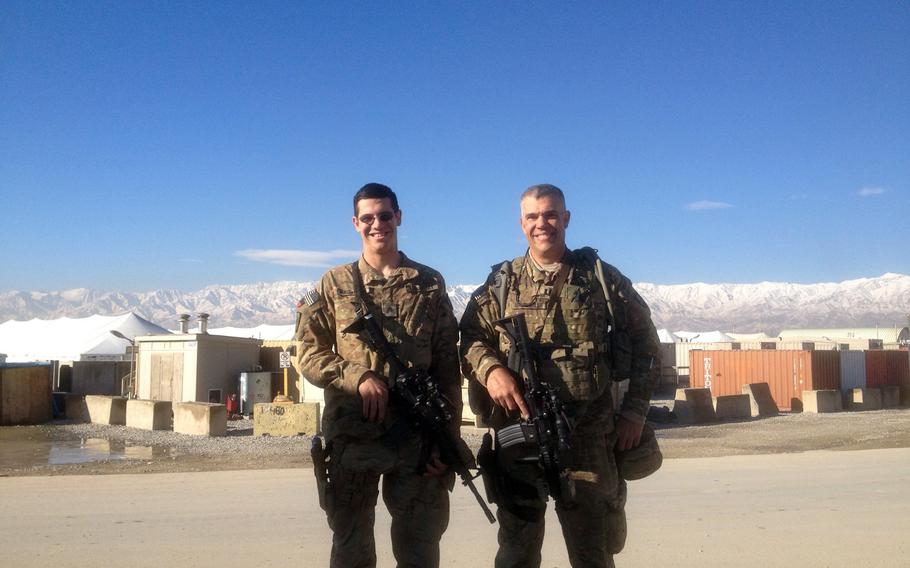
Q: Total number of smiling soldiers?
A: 2